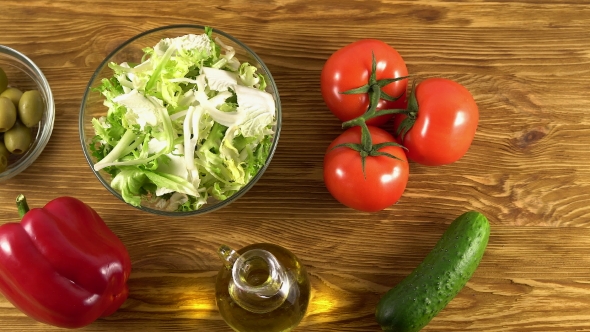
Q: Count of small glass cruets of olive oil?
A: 1